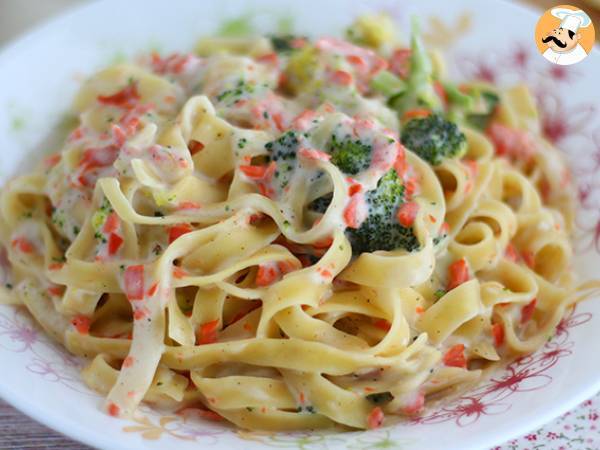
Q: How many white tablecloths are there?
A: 1